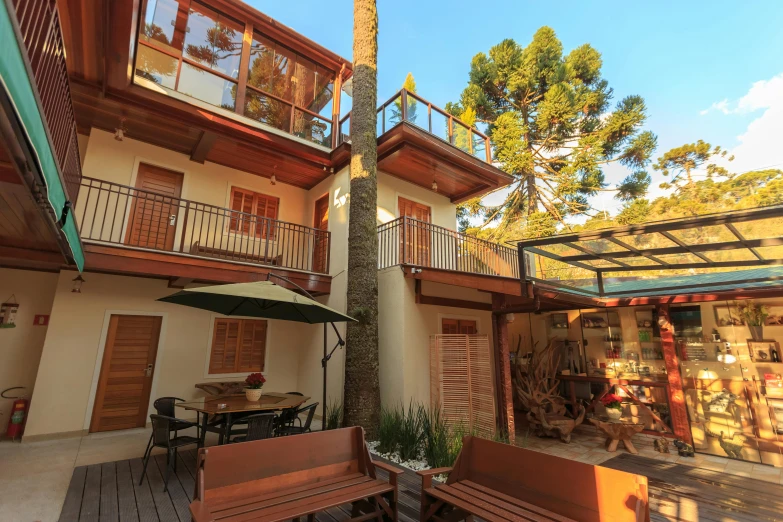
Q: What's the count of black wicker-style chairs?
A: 5